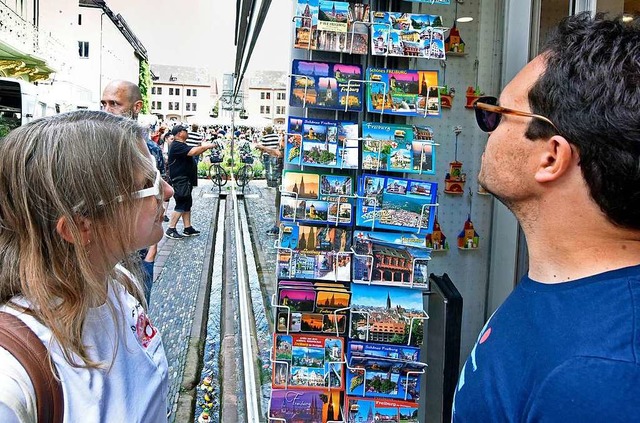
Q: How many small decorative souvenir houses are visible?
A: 6